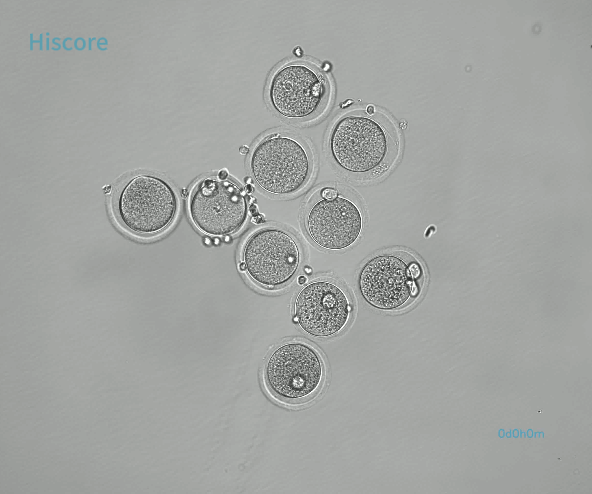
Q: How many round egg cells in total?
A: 10